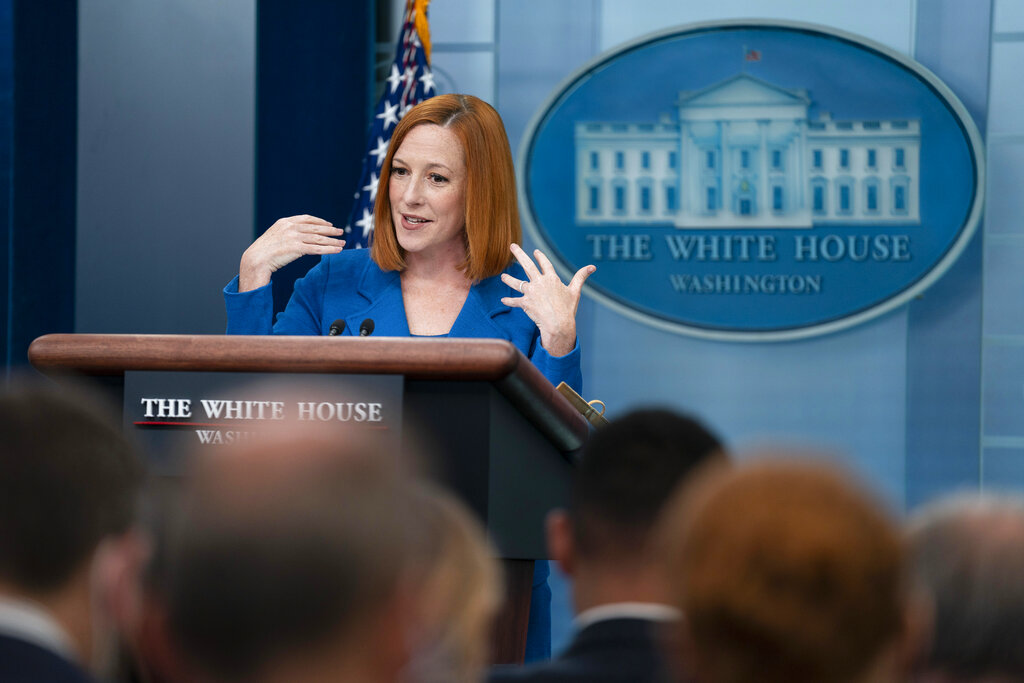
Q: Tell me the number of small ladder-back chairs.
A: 0